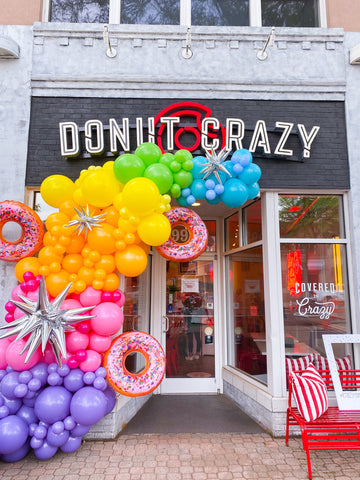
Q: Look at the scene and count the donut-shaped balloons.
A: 3